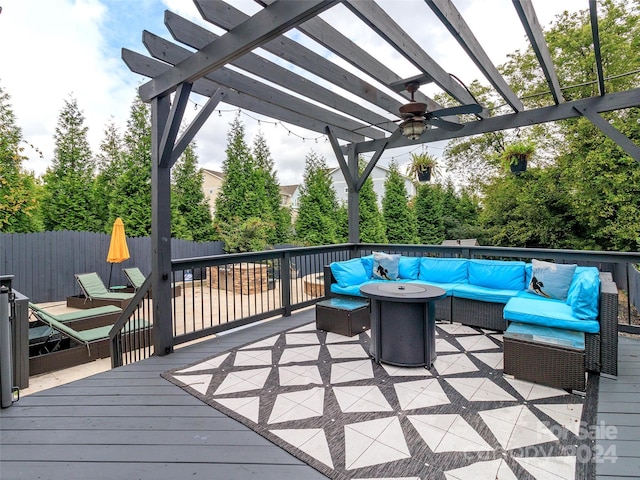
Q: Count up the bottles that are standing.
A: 0